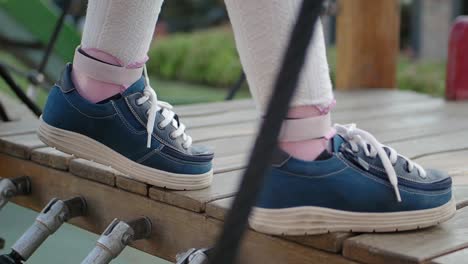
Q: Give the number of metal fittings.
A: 4